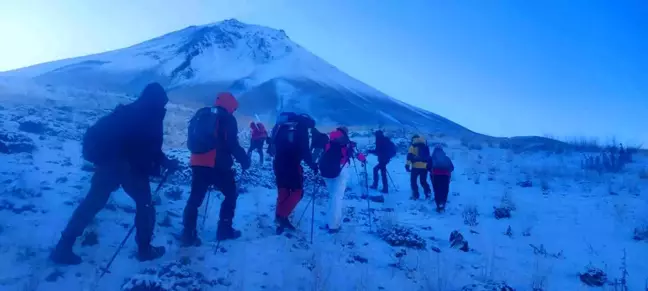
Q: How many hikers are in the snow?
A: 9